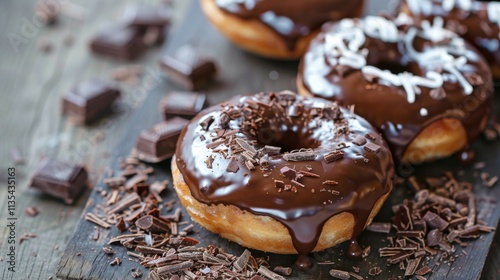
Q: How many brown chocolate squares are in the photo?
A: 7